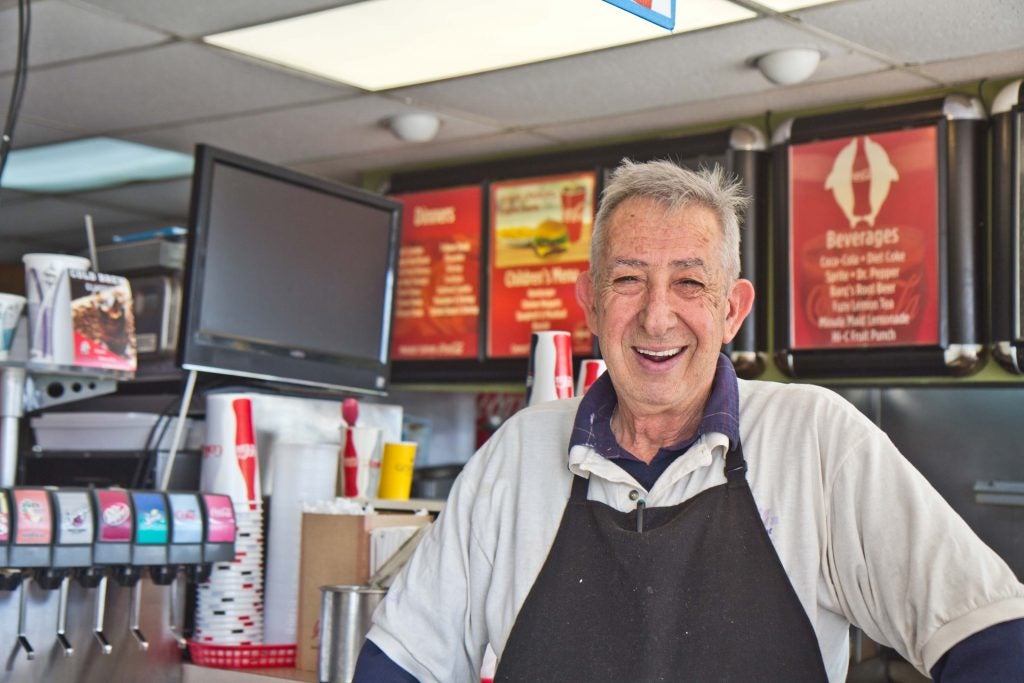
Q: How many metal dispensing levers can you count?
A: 5